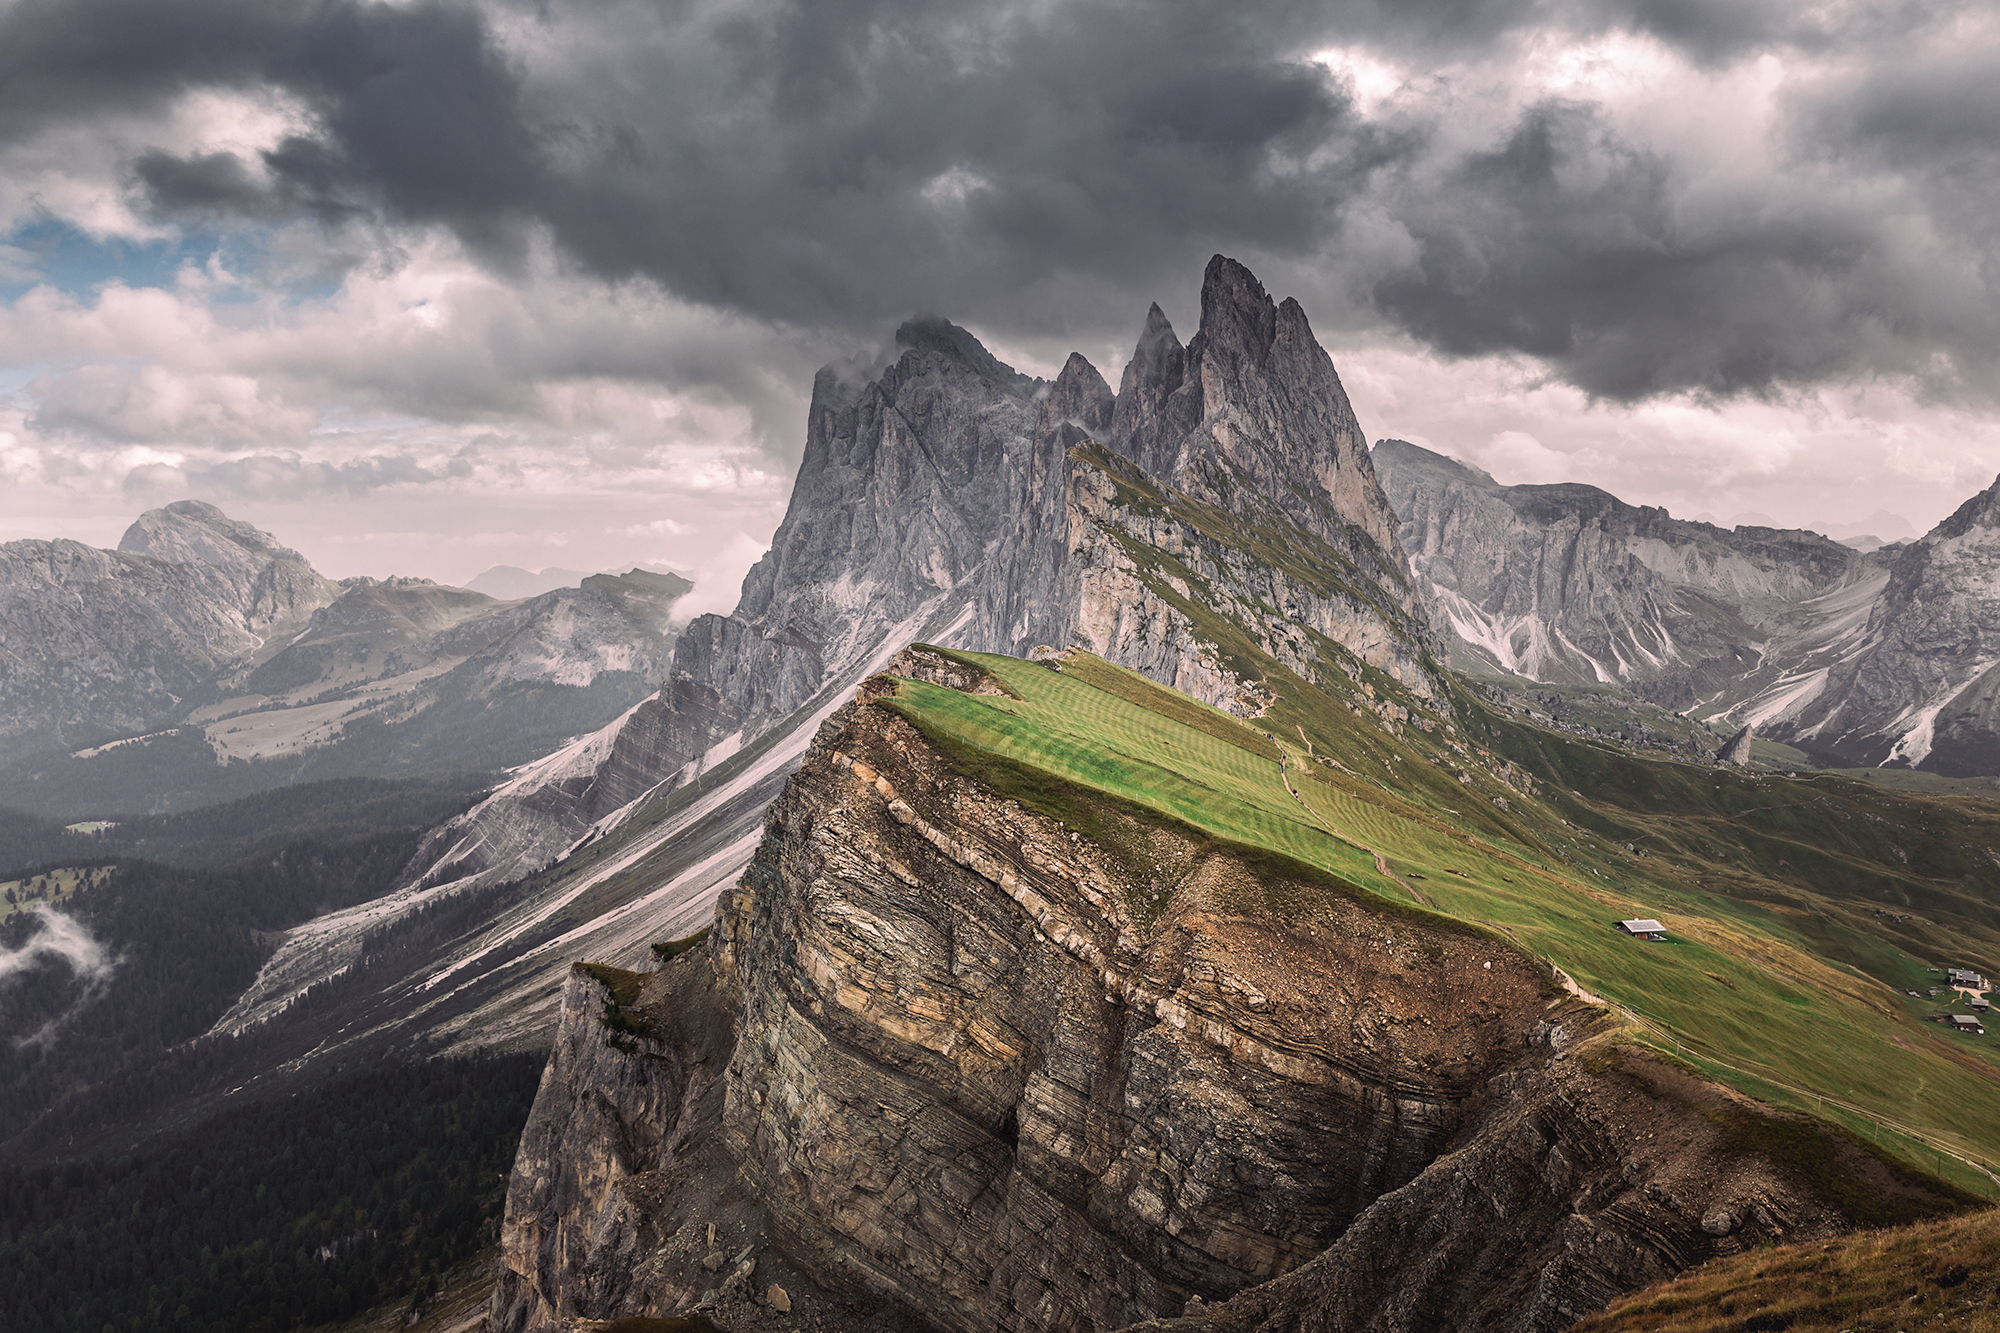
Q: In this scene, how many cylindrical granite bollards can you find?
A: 0